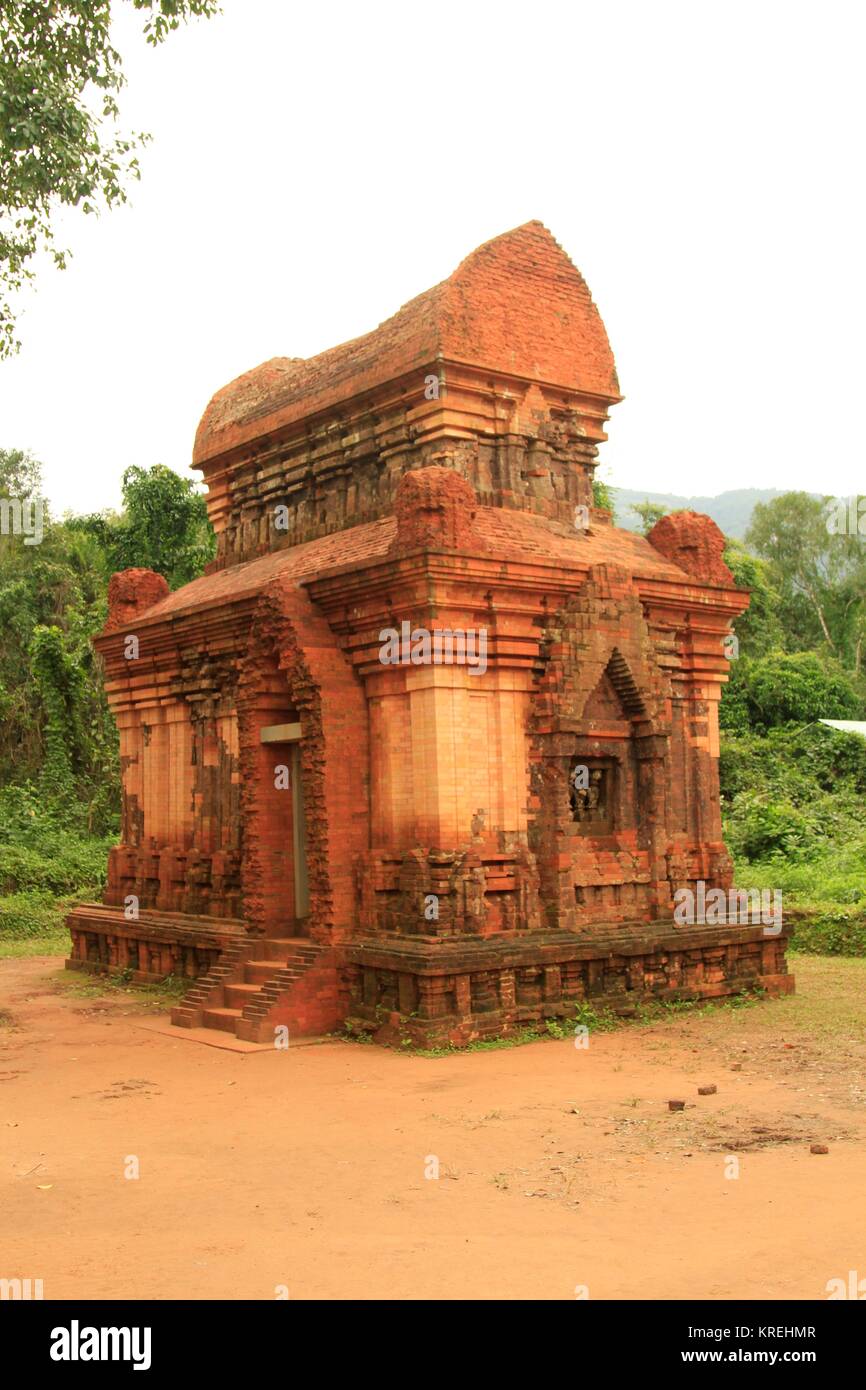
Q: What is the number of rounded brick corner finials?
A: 3